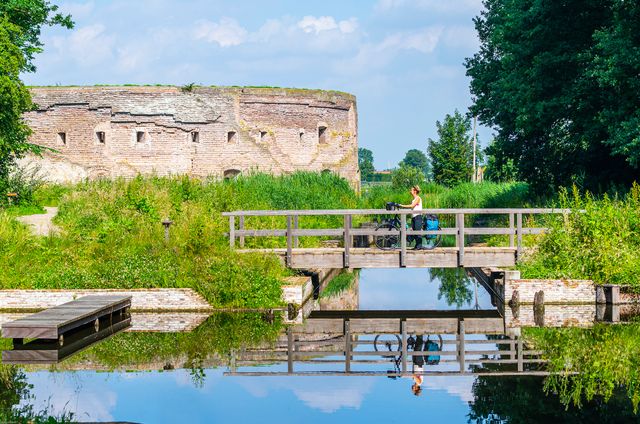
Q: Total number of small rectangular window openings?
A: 8